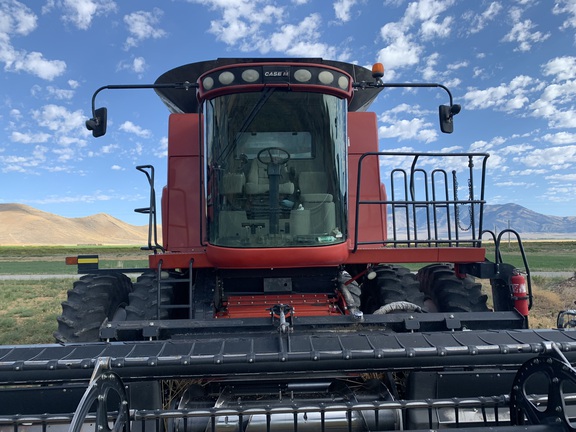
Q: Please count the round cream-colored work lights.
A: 6